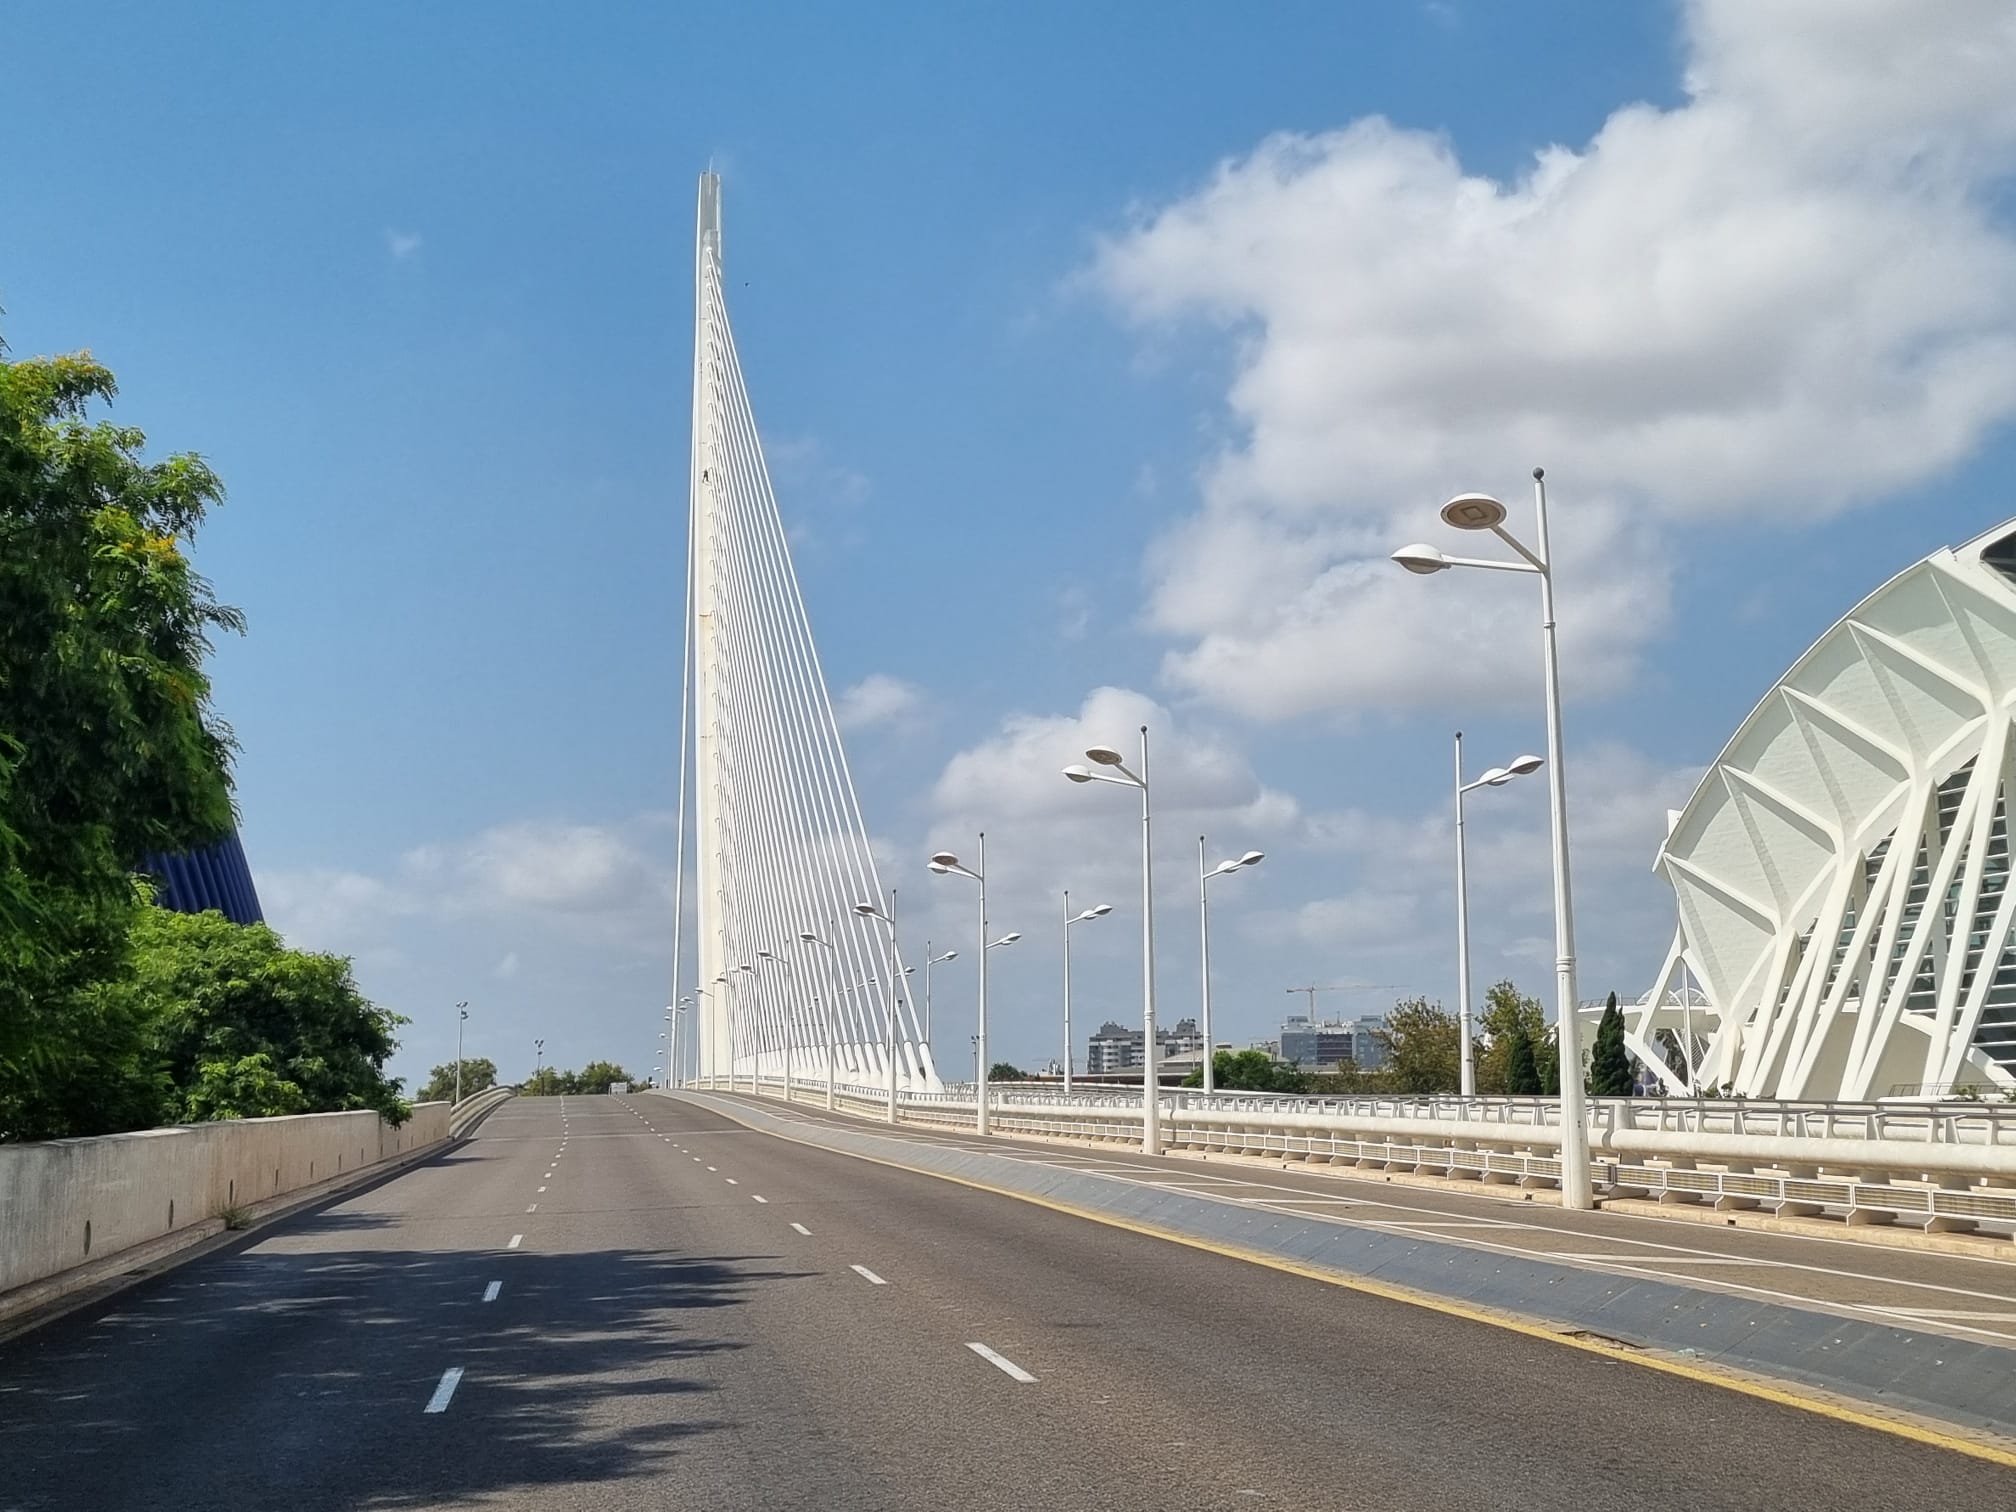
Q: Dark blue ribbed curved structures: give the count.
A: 1